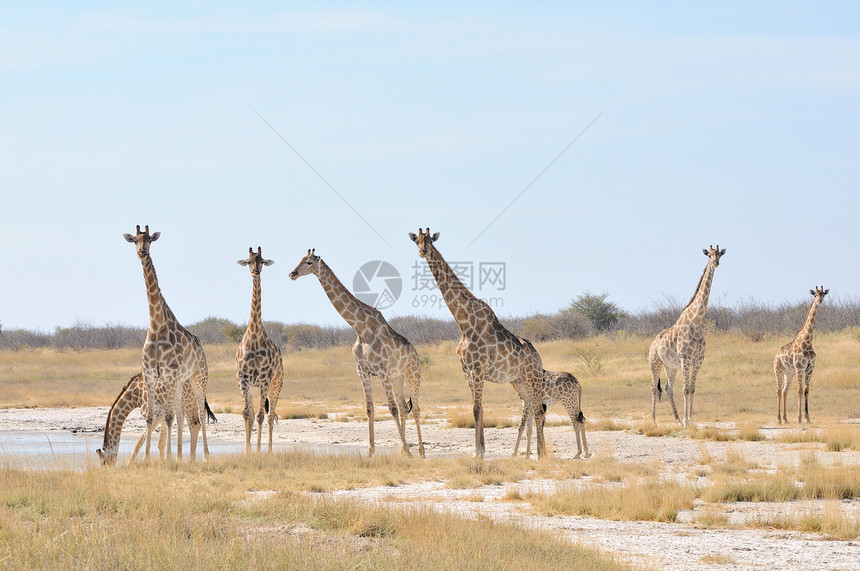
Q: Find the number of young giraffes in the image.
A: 2